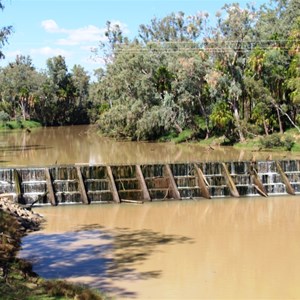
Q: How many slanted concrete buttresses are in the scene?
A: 10